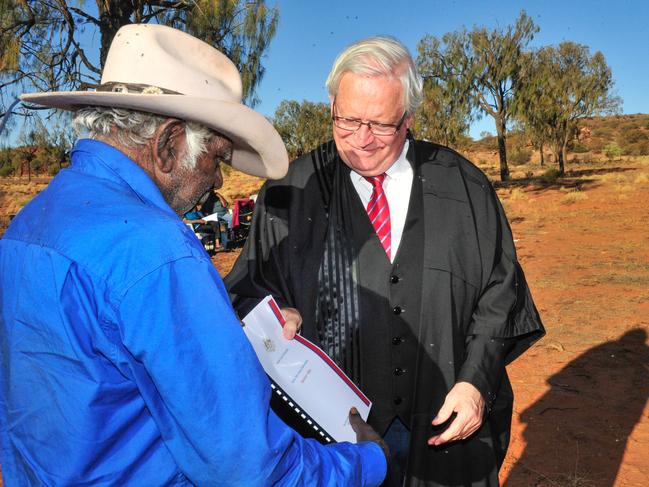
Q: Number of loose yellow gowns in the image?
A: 0